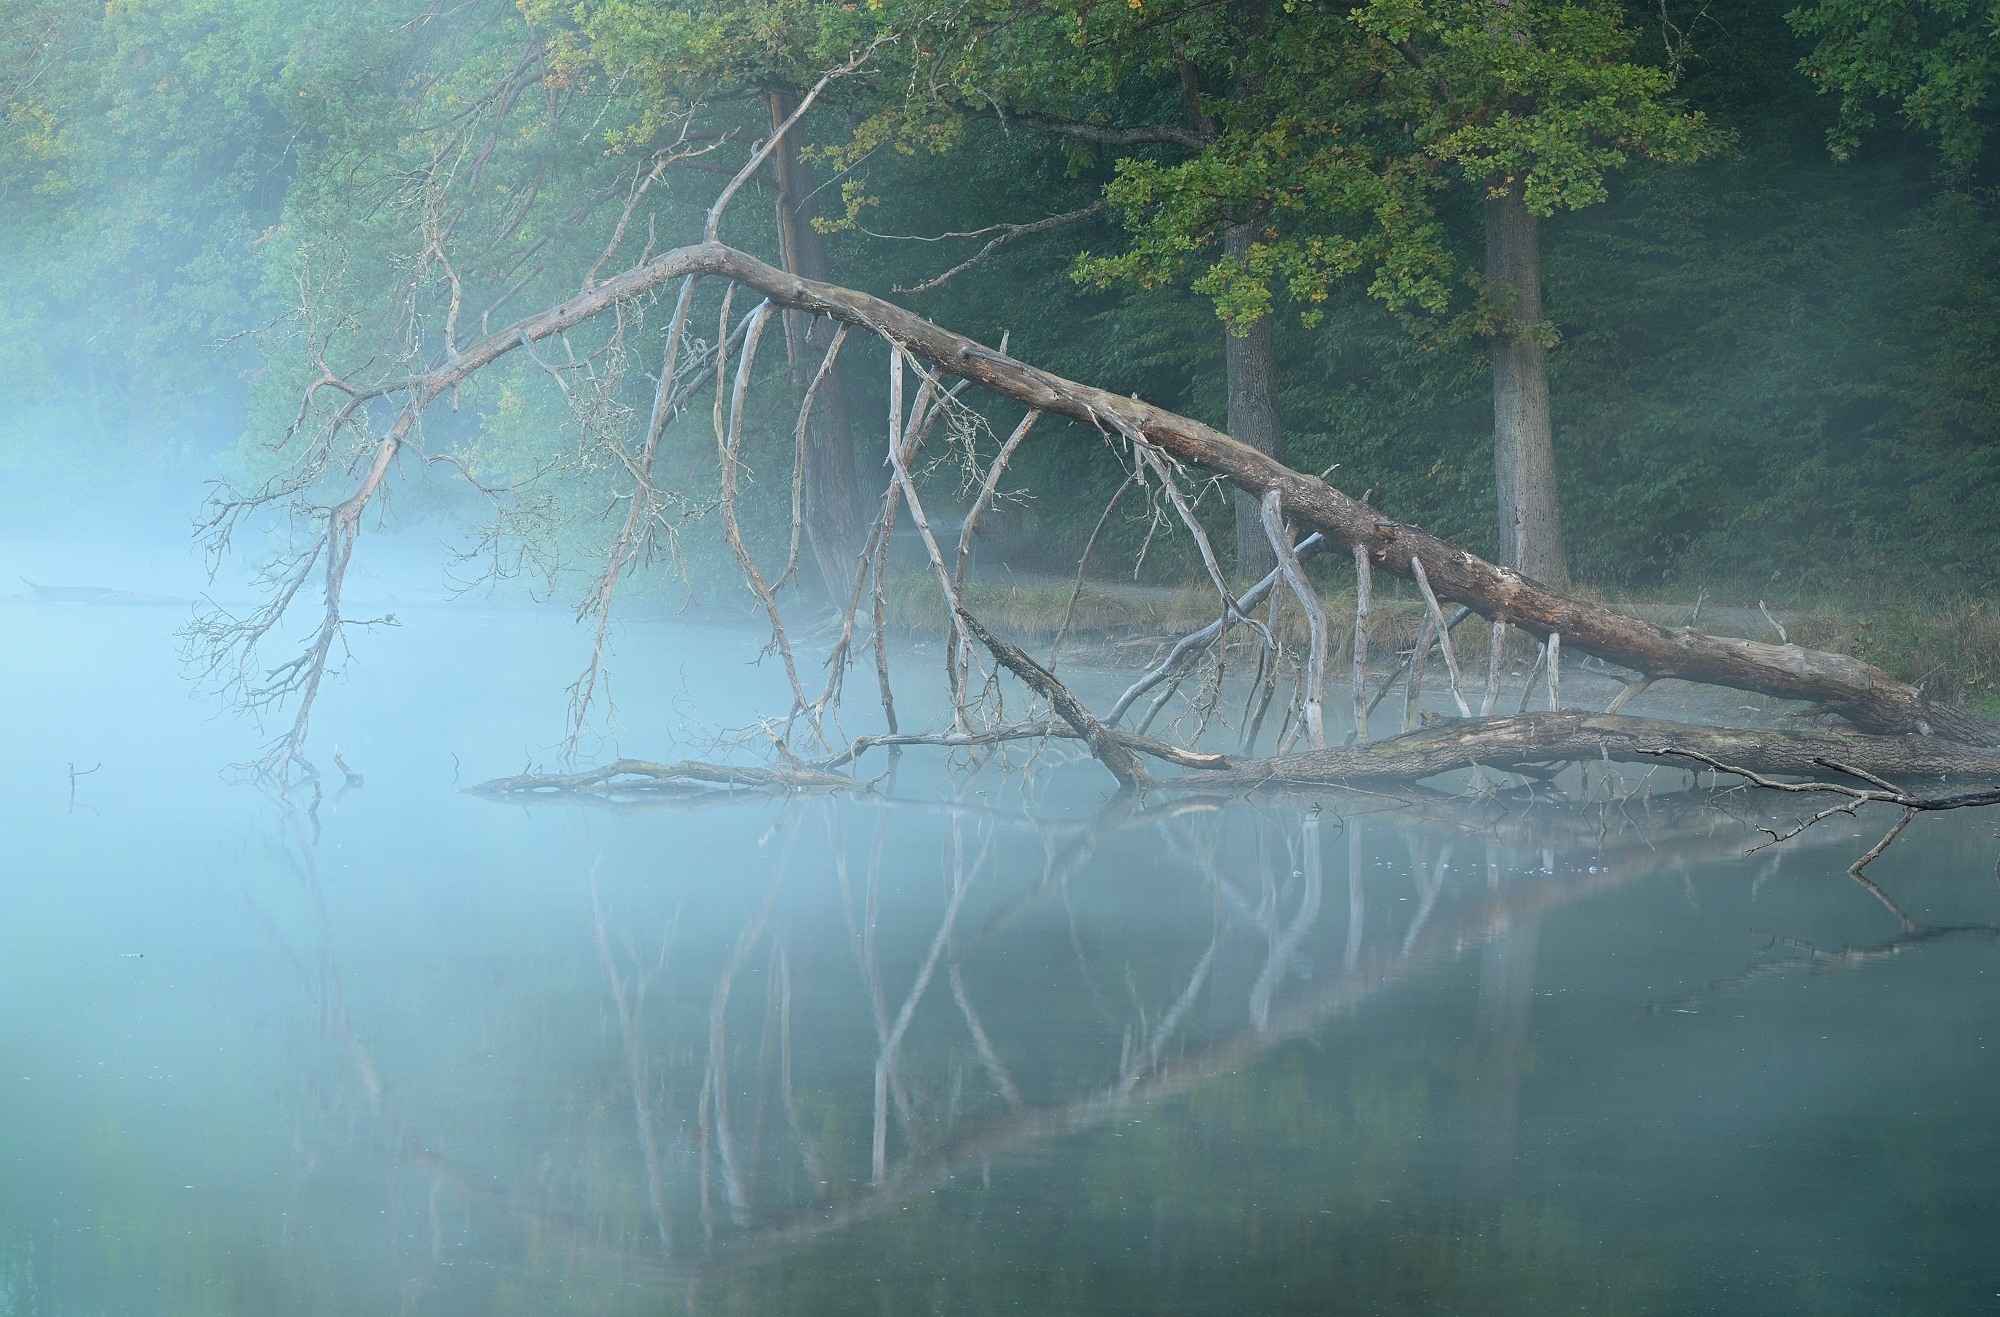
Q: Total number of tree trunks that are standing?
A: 3